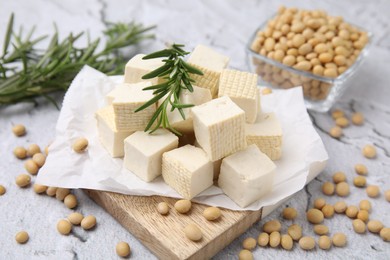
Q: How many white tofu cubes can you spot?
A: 11